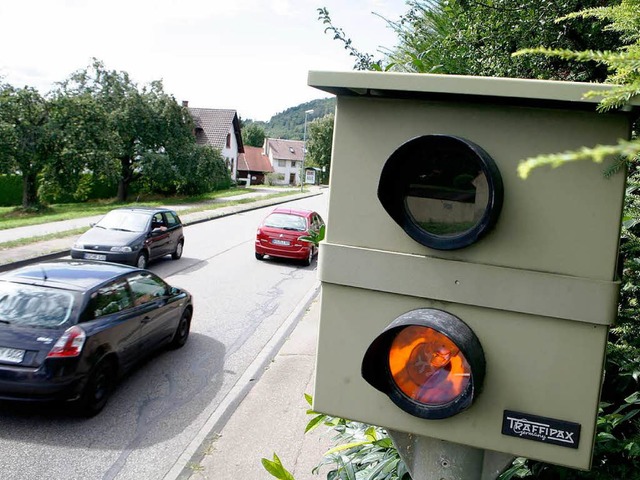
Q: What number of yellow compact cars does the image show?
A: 0